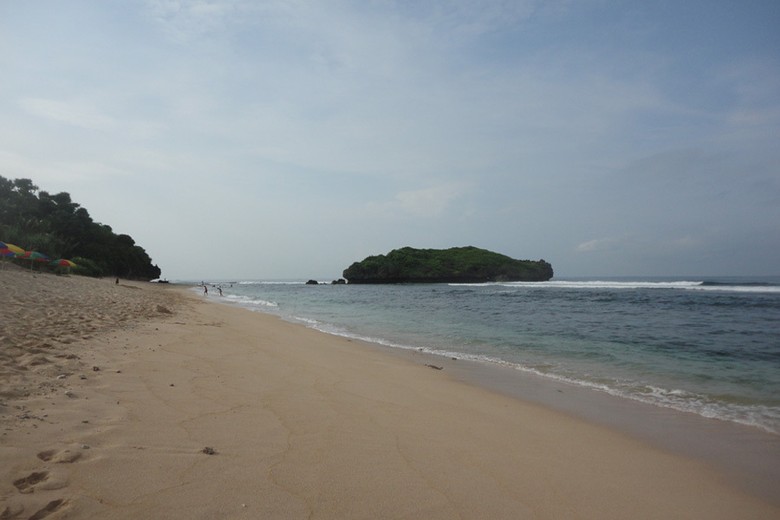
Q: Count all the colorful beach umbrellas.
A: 3